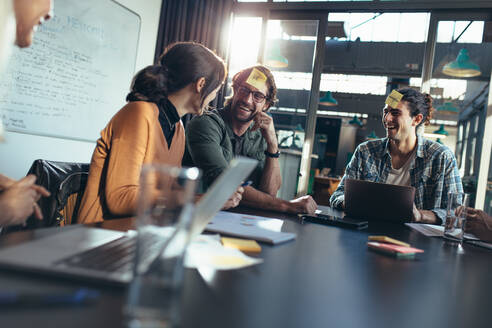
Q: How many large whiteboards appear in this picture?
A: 1